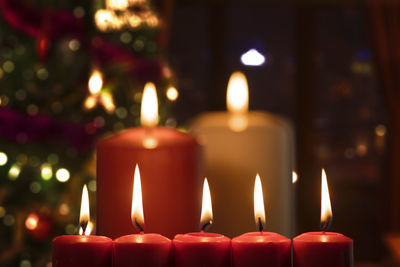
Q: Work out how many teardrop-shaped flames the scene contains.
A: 7